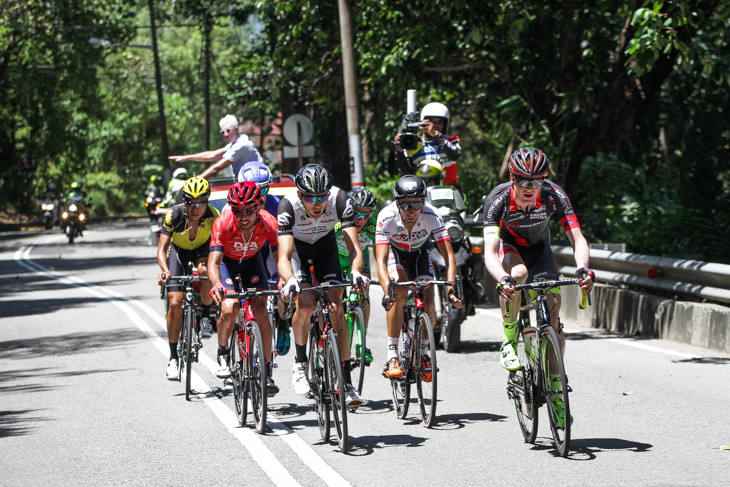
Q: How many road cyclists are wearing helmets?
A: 7